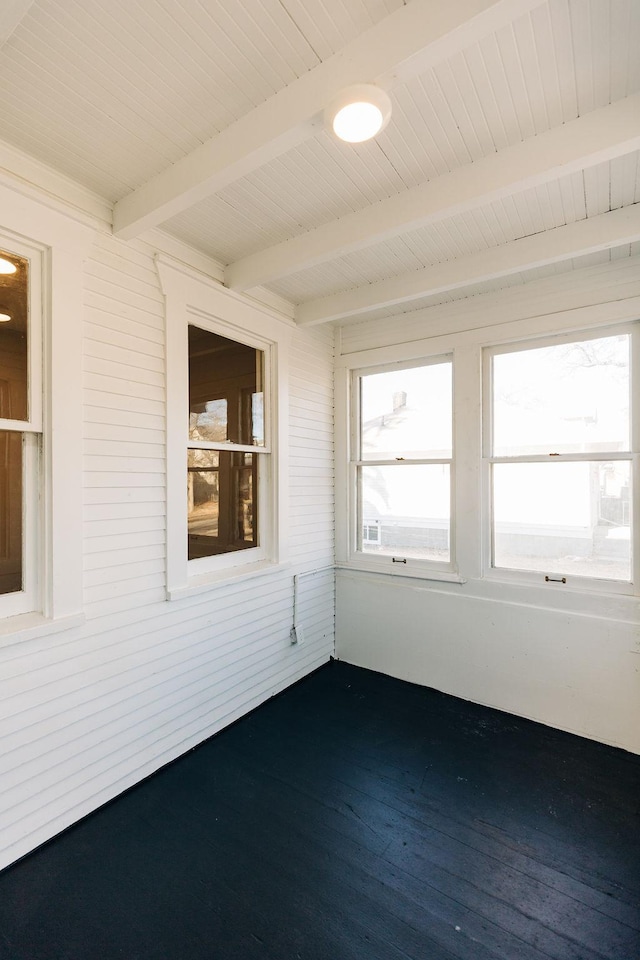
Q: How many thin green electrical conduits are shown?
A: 0